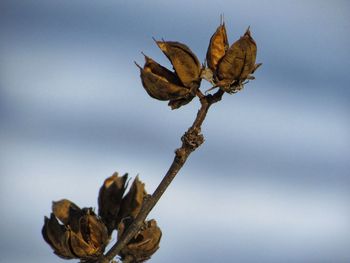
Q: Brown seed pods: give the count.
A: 5